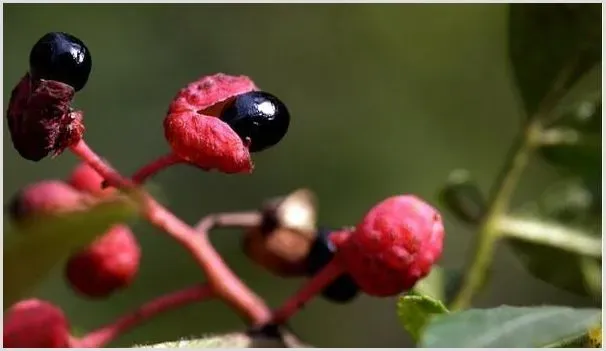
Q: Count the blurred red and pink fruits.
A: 4